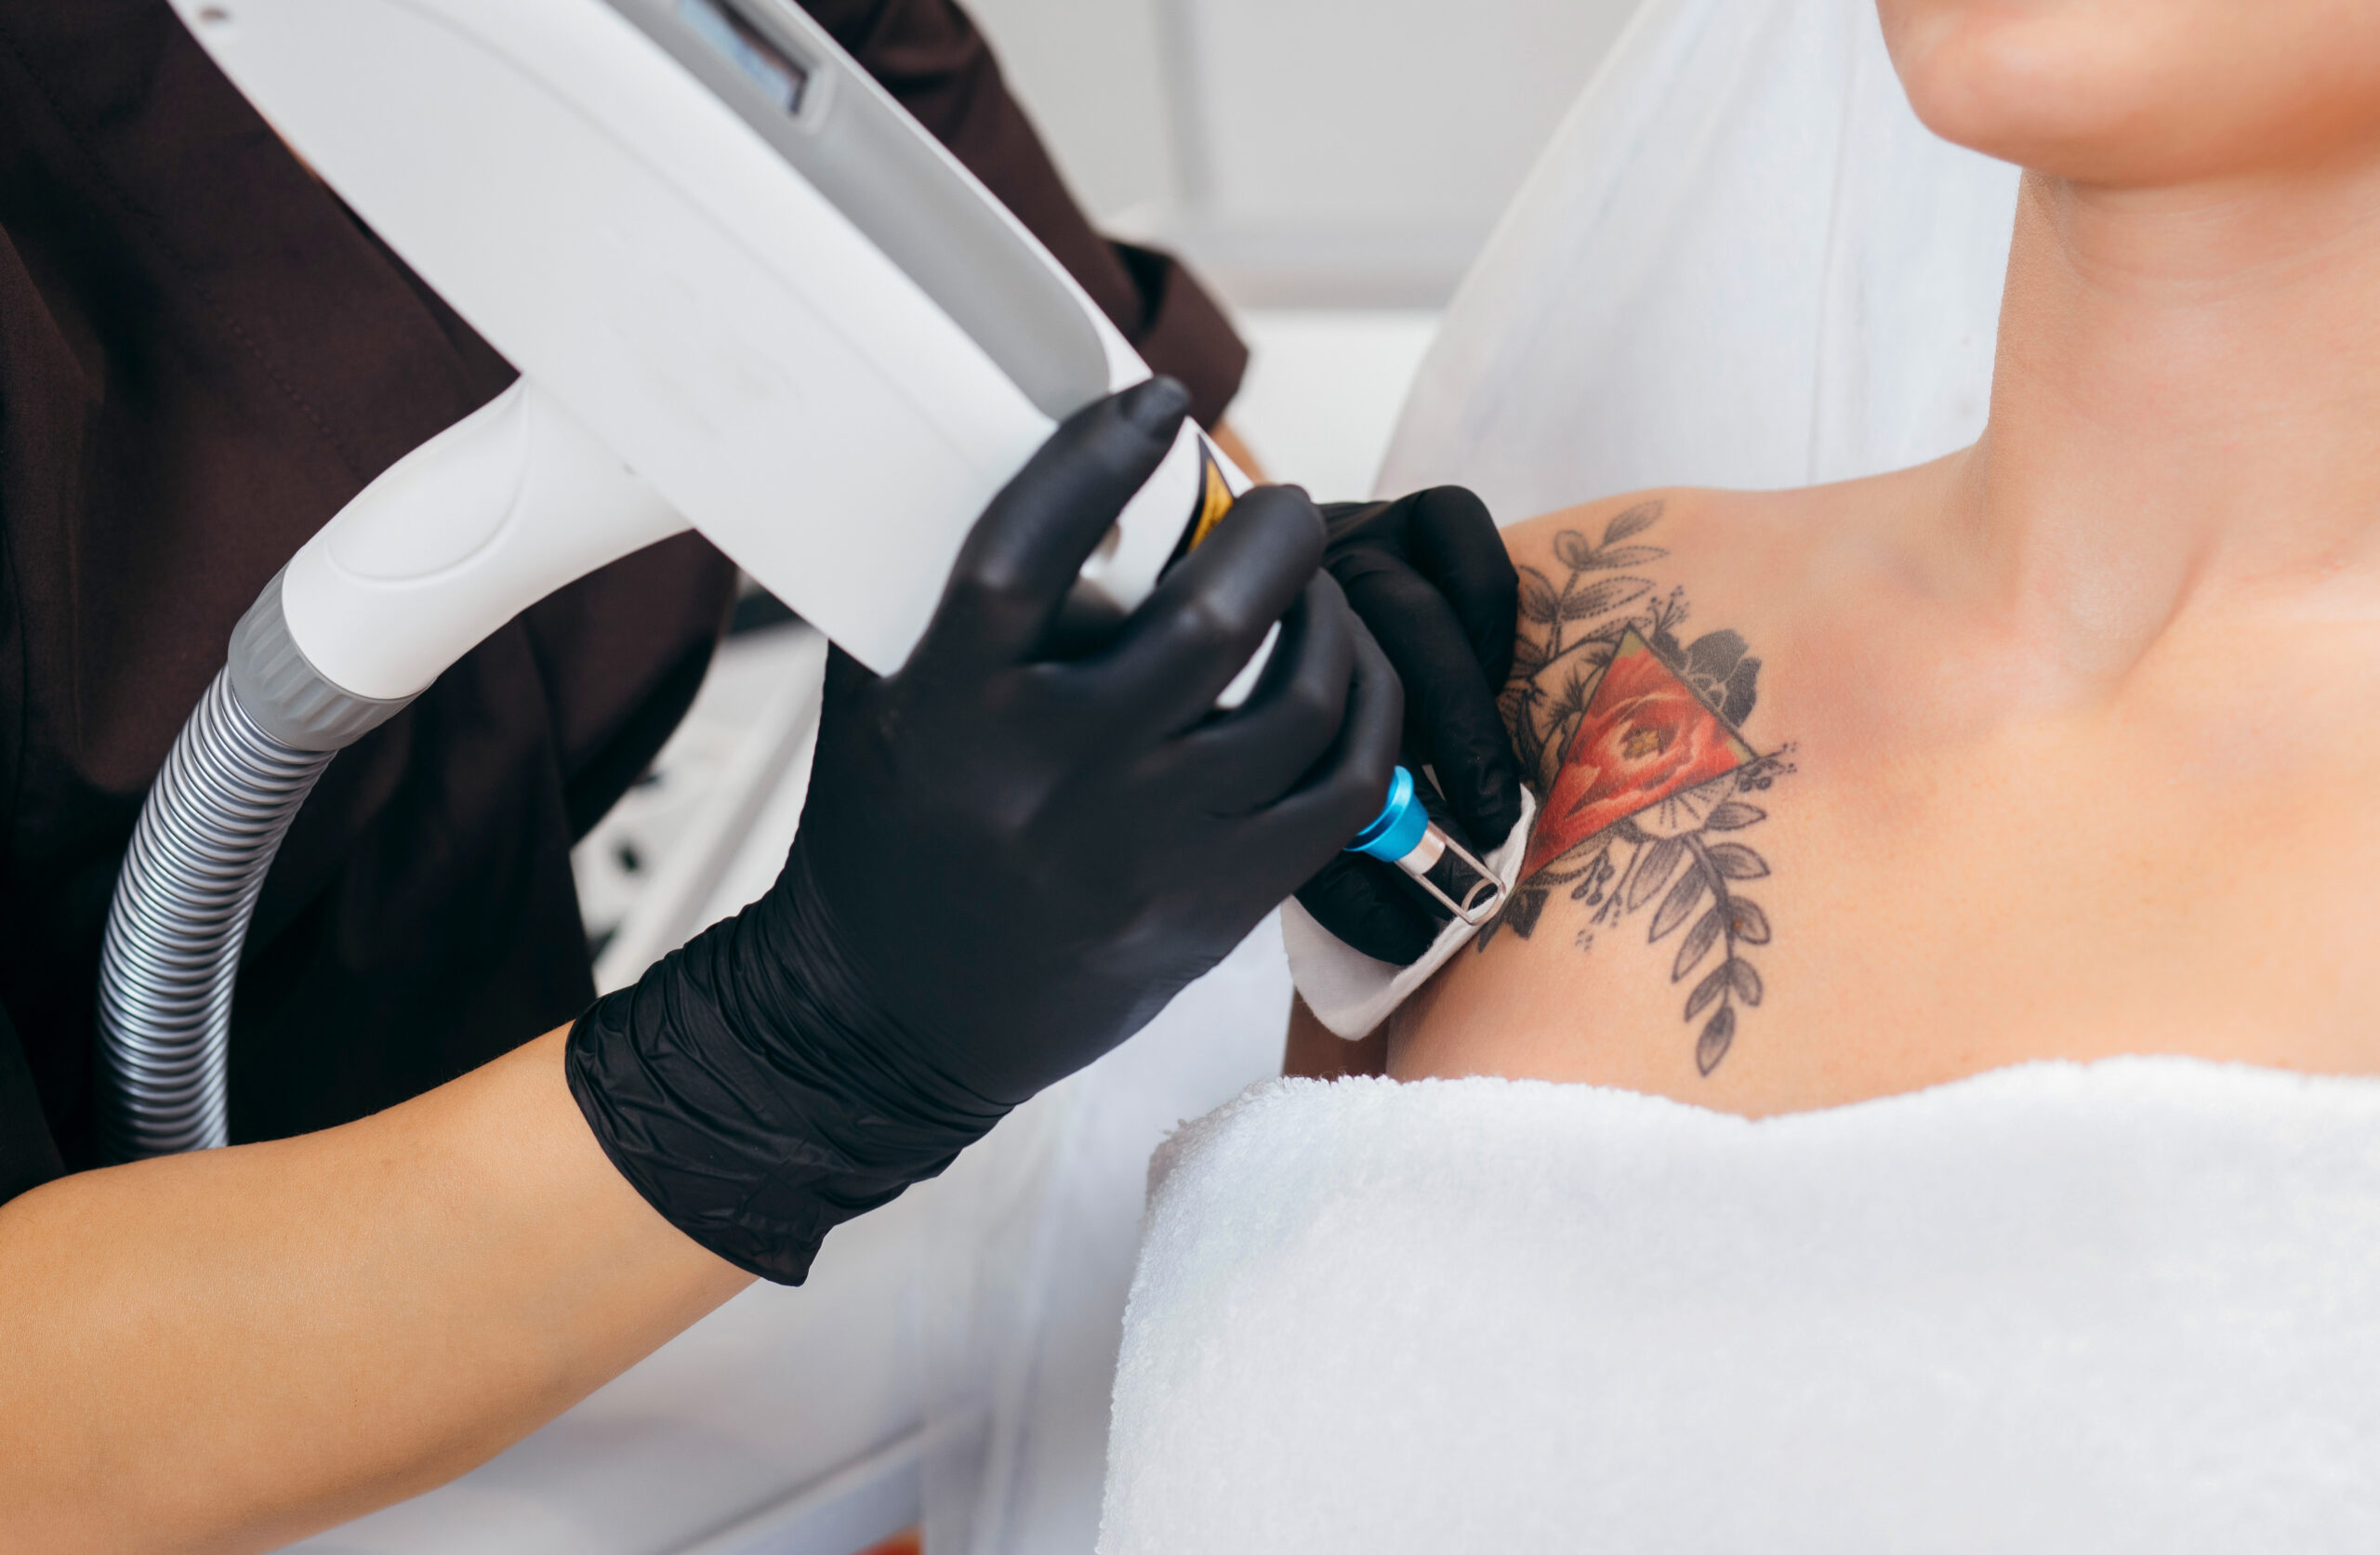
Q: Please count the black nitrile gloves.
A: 2